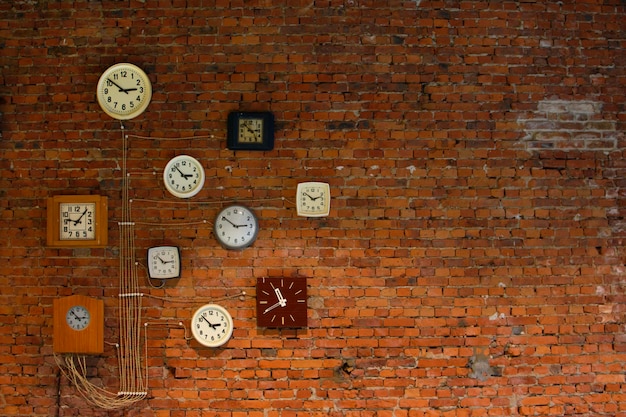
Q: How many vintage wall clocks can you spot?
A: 10